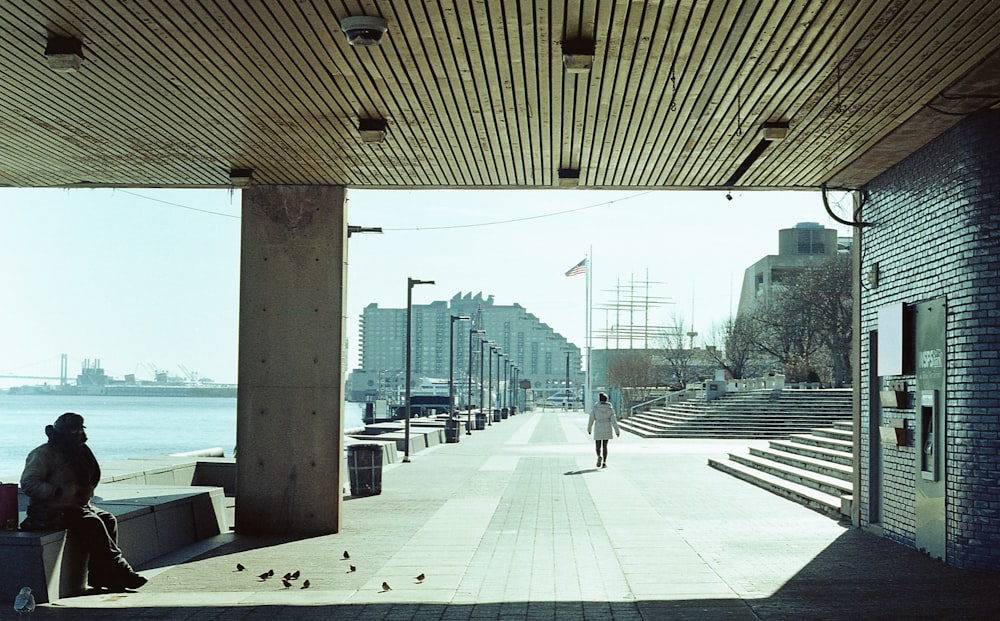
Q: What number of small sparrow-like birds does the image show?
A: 11